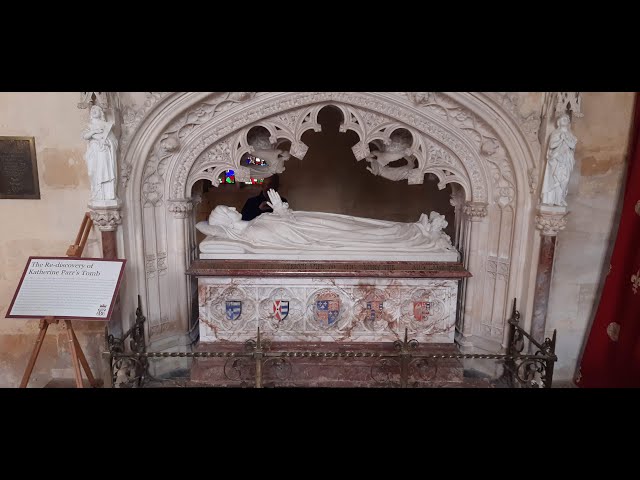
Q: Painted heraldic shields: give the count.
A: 5